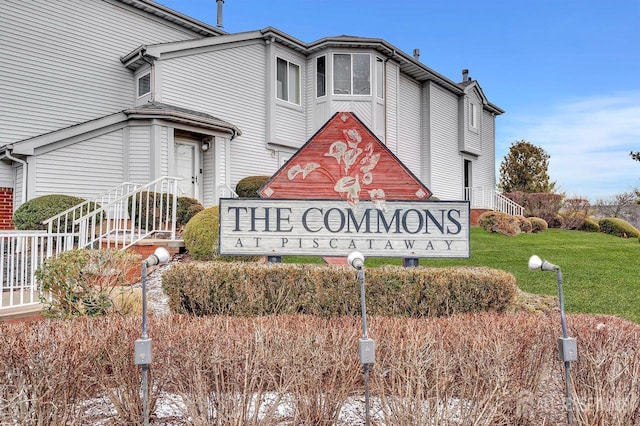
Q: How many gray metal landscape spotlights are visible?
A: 3